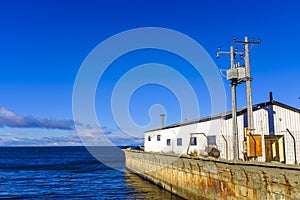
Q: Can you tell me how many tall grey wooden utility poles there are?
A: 2